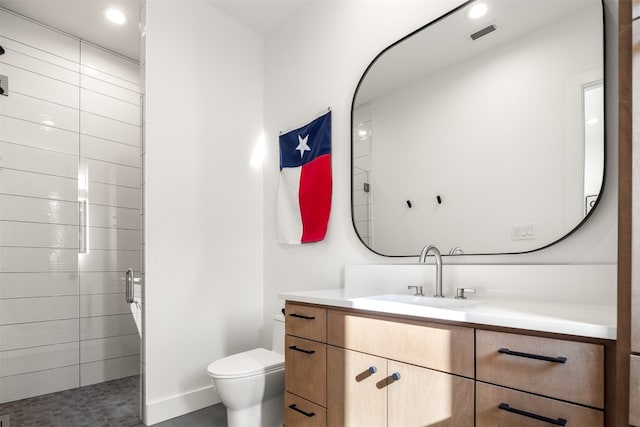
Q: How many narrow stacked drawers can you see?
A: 3